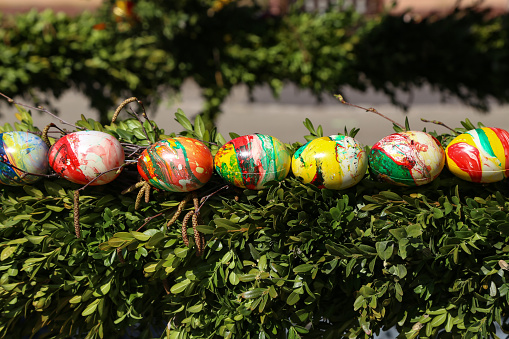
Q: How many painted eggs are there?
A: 7